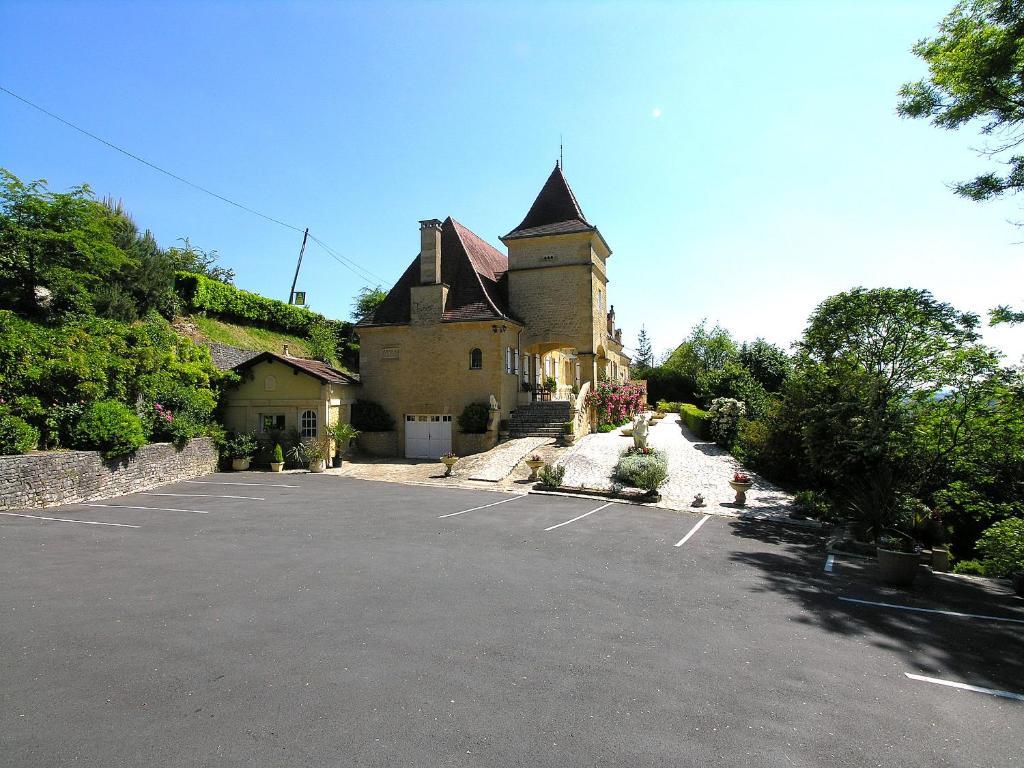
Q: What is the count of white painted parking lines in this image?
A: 10